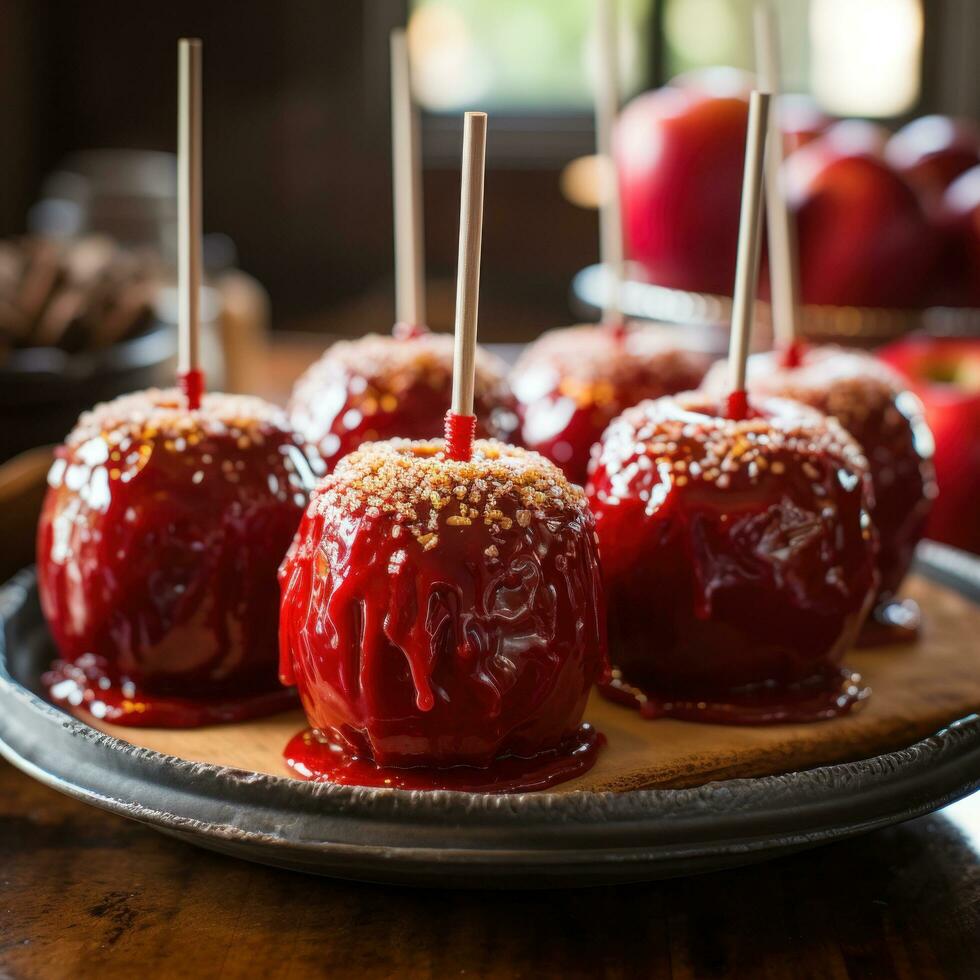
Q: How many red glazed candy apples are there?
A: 6